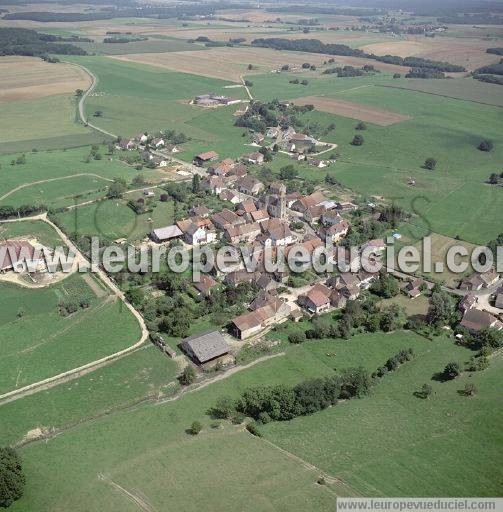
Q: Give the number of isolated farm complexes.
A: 2